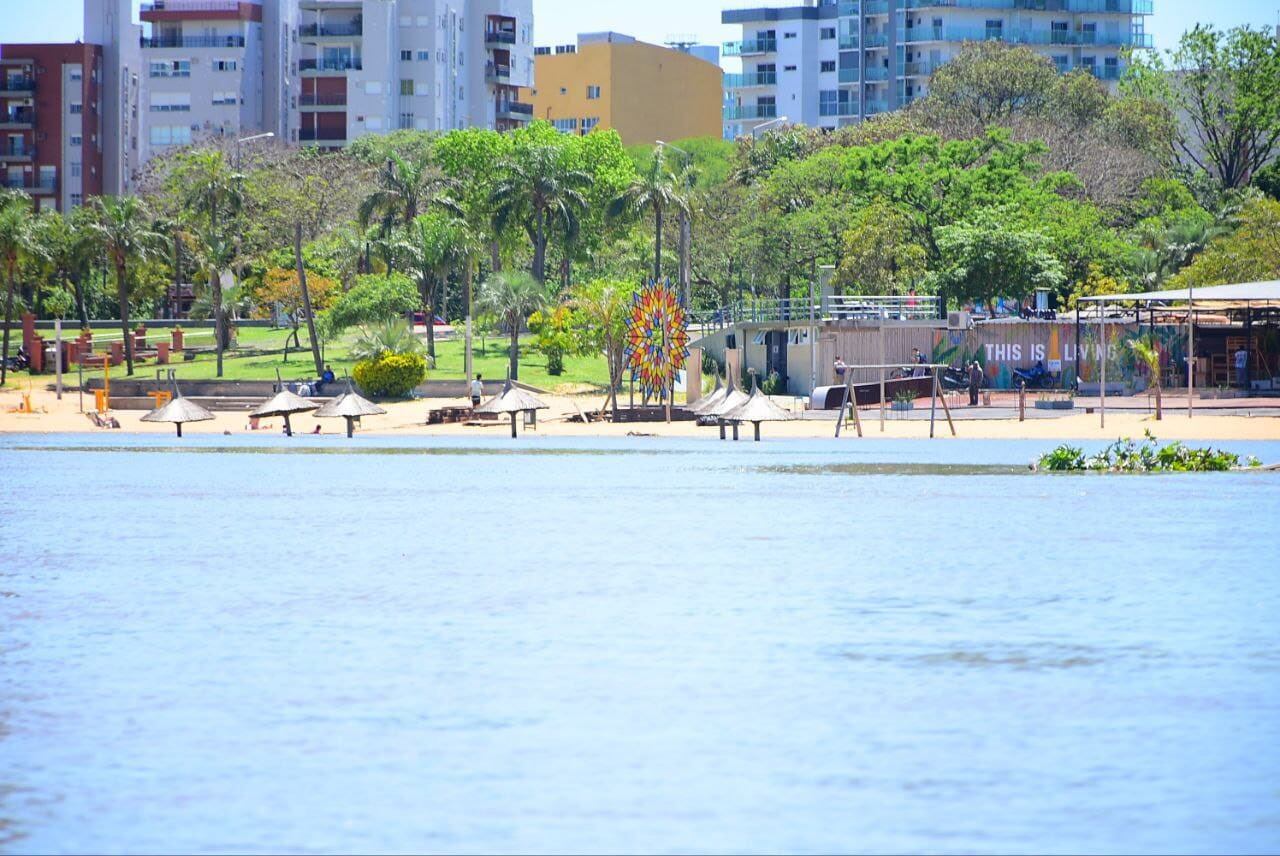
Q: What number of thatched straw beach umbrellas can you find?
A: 7